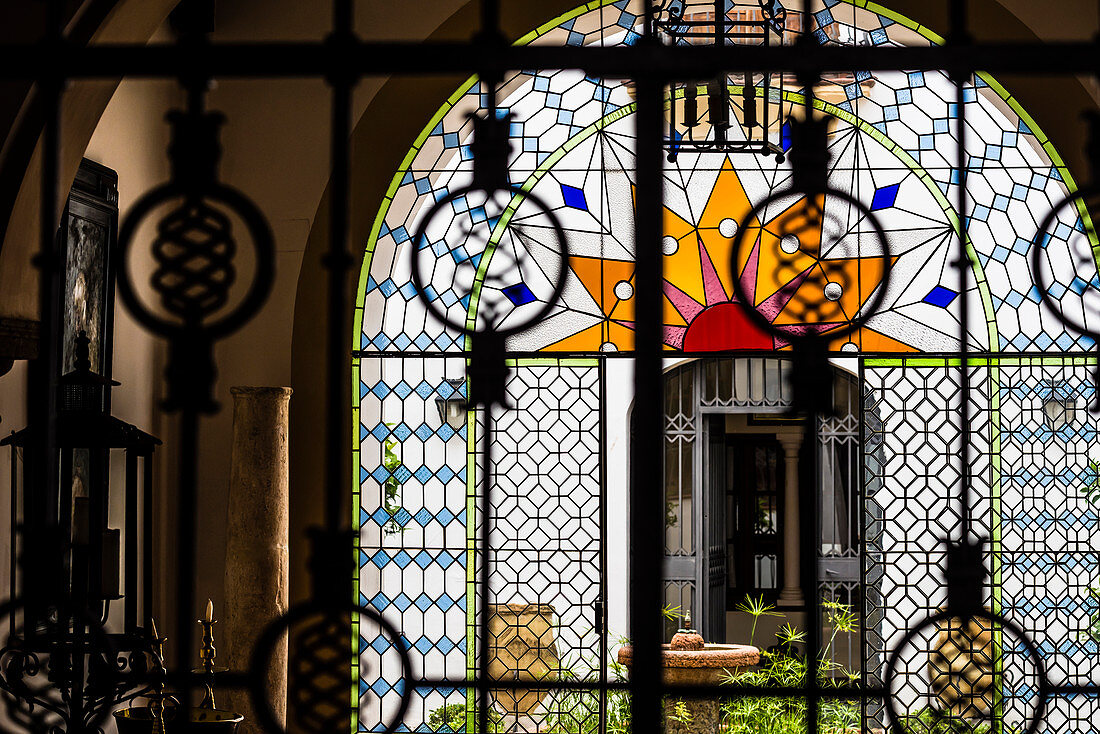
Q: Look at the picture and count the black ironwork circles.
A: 7